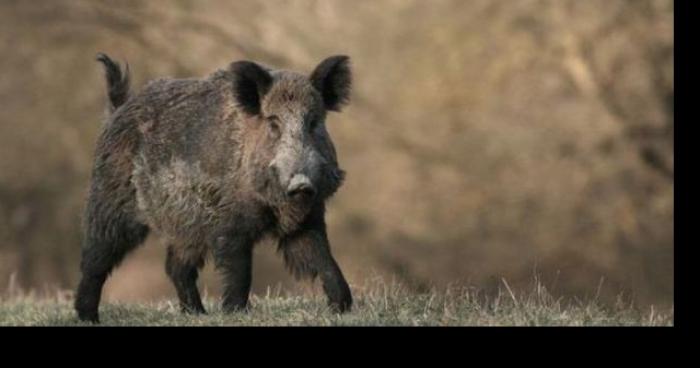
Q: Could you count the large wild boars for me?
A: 1